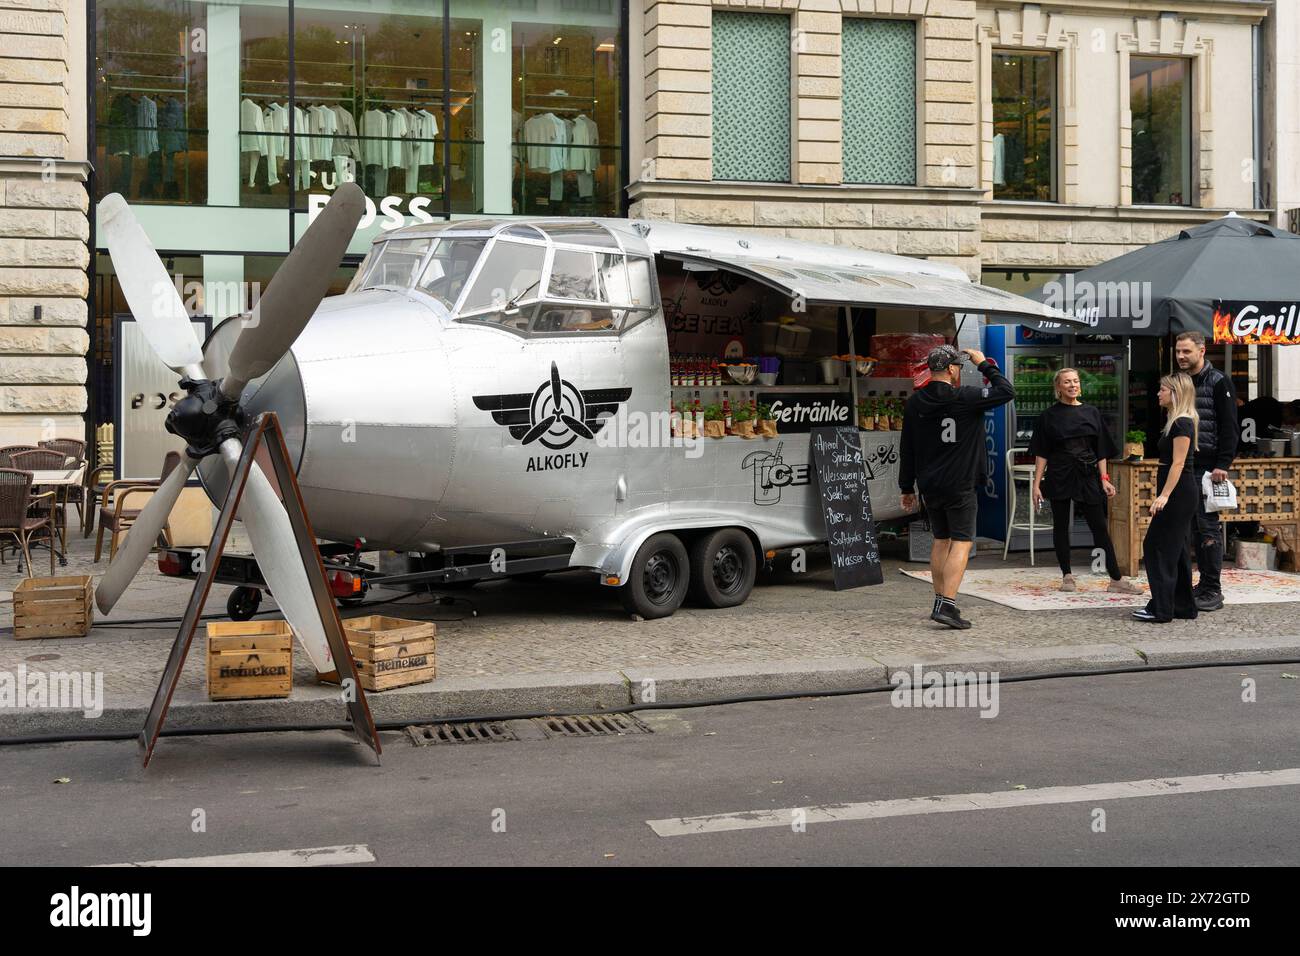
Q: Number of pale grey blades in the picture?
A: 4